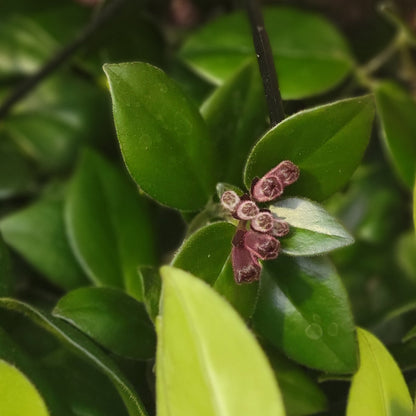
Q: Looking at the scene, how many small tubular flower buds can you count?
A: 8